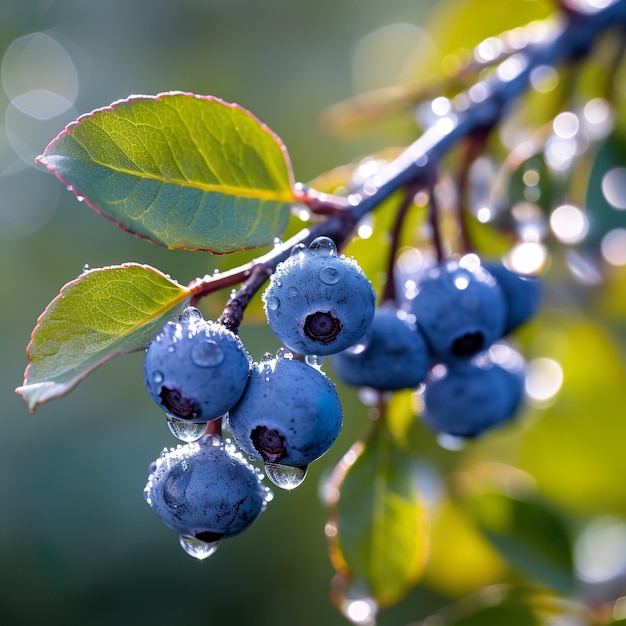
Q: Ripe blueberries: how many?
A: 8